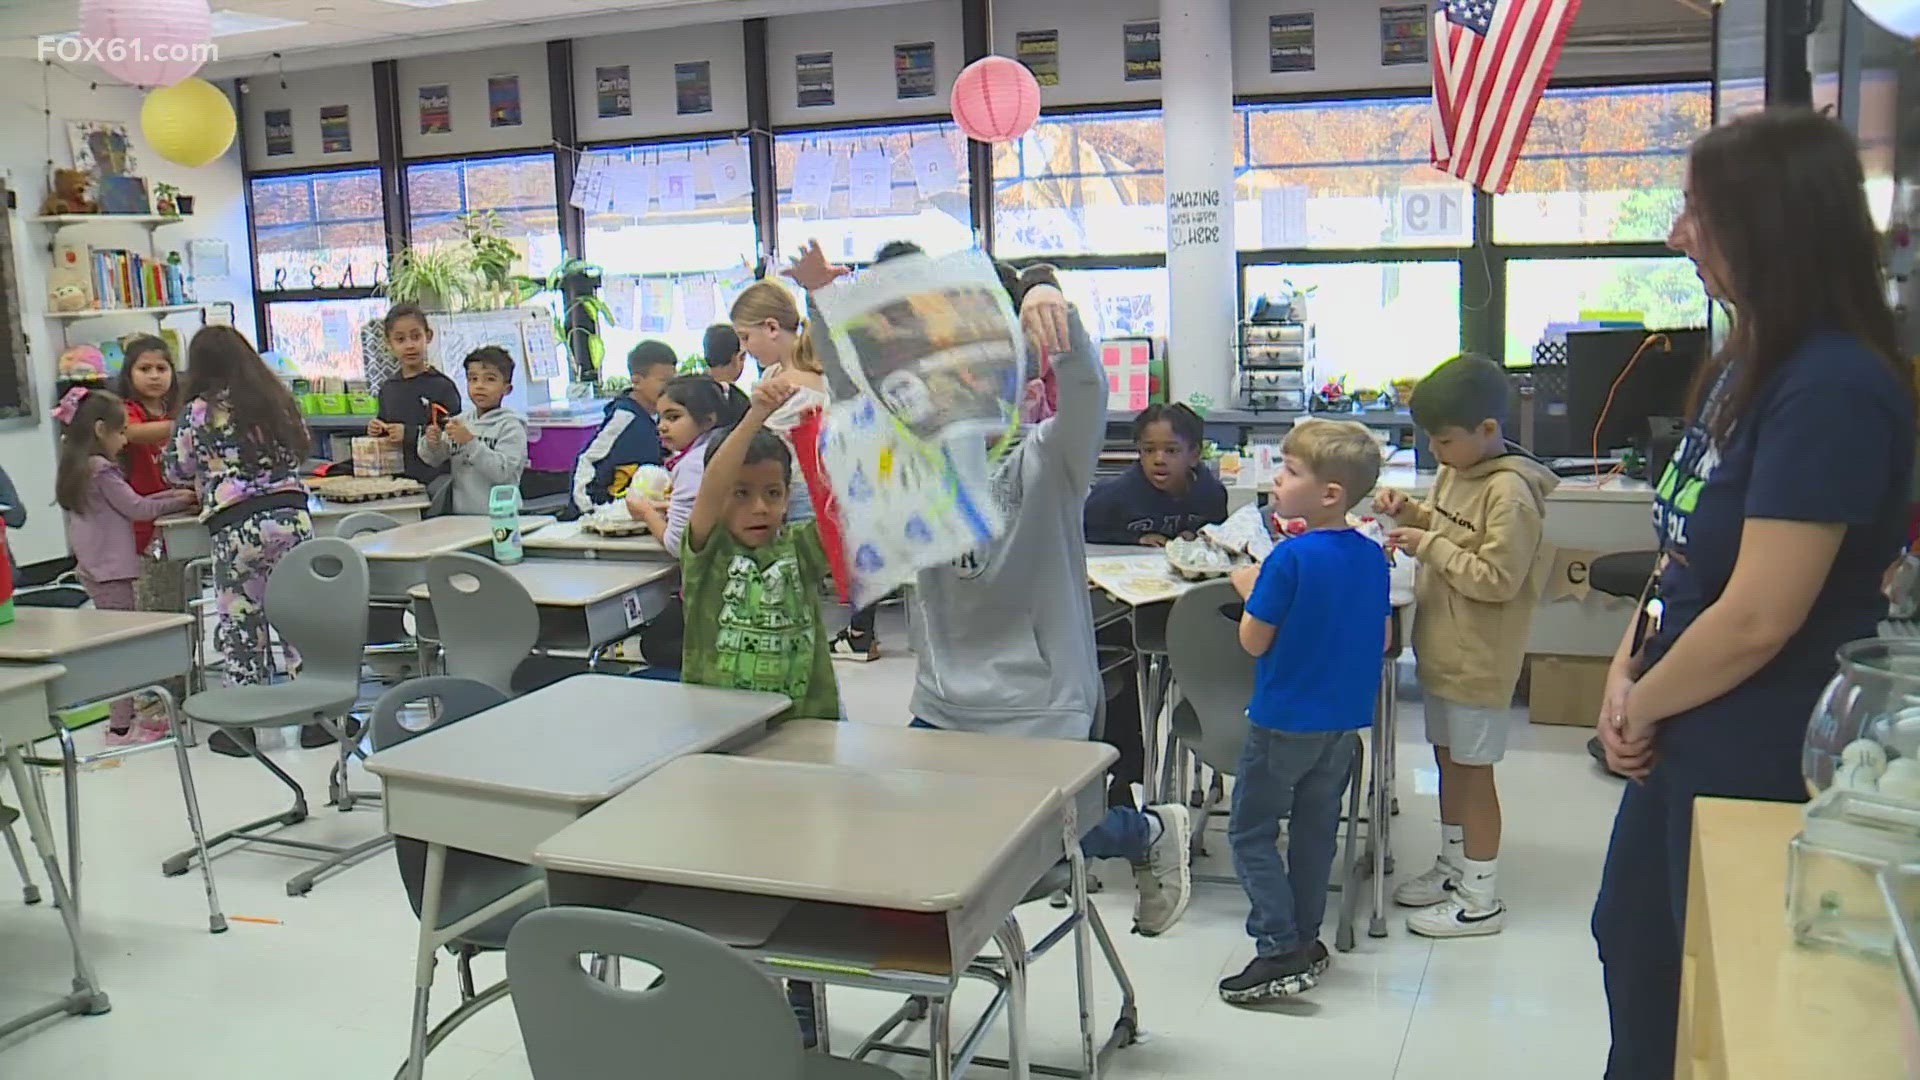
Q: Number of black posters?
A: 12